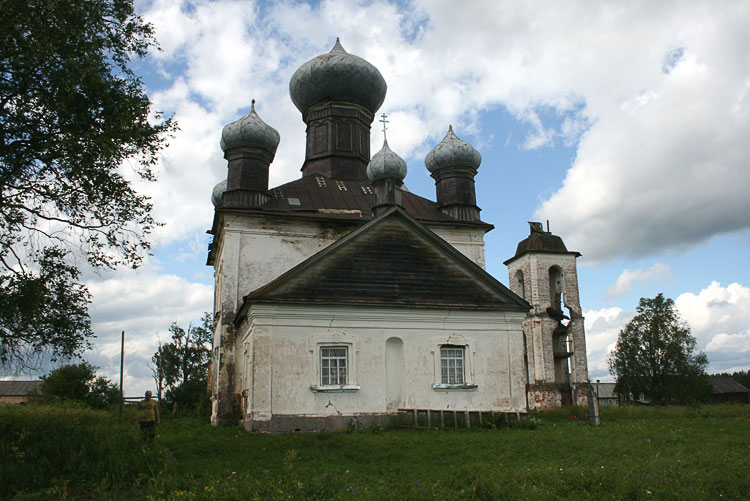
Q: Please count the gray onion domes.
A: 5